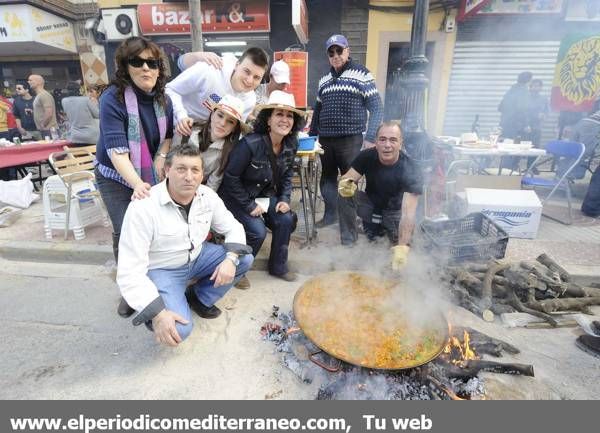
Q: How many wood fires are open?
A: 1